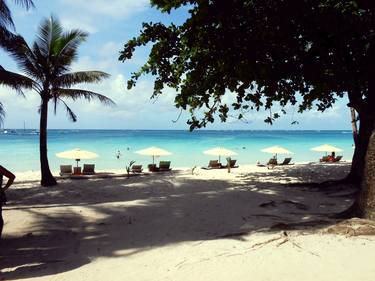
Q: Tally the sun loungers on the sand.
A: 10